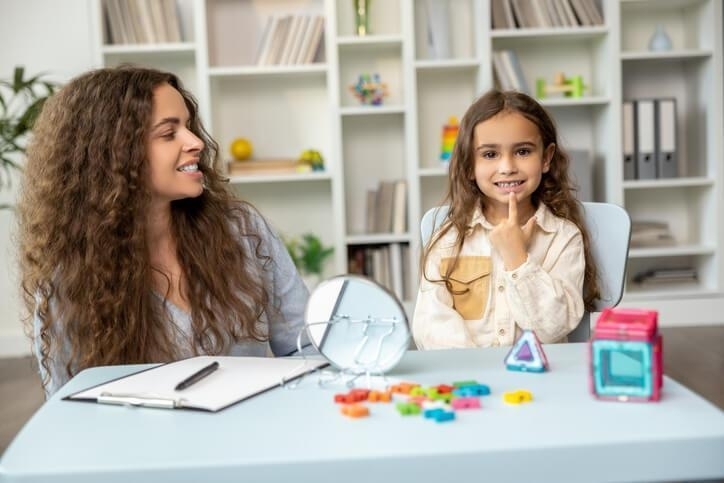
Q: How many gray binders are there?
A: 3